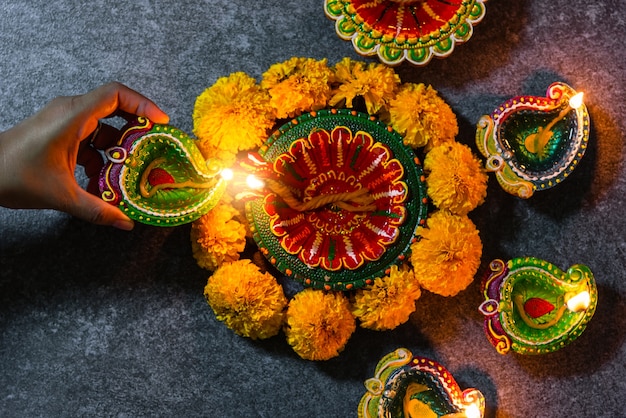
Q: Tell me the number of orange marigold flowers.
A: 10